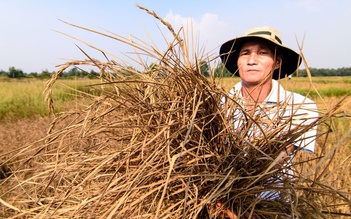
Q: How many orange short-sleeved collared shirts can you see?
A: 0